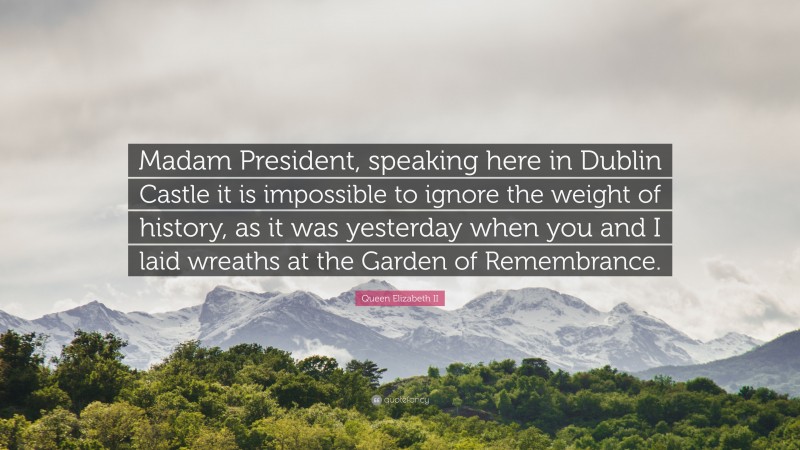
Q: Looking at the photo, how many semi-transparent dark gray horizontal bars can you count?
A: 4